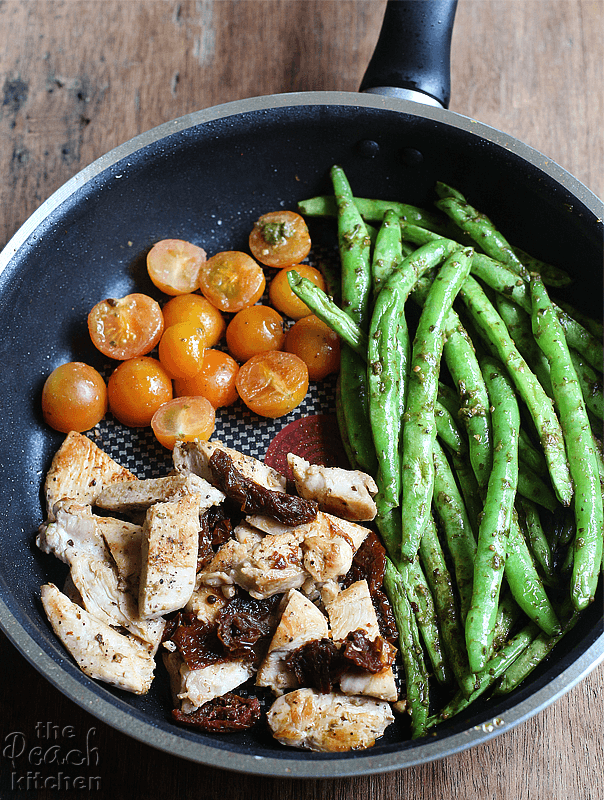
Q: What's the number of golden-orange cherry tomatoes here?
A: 14